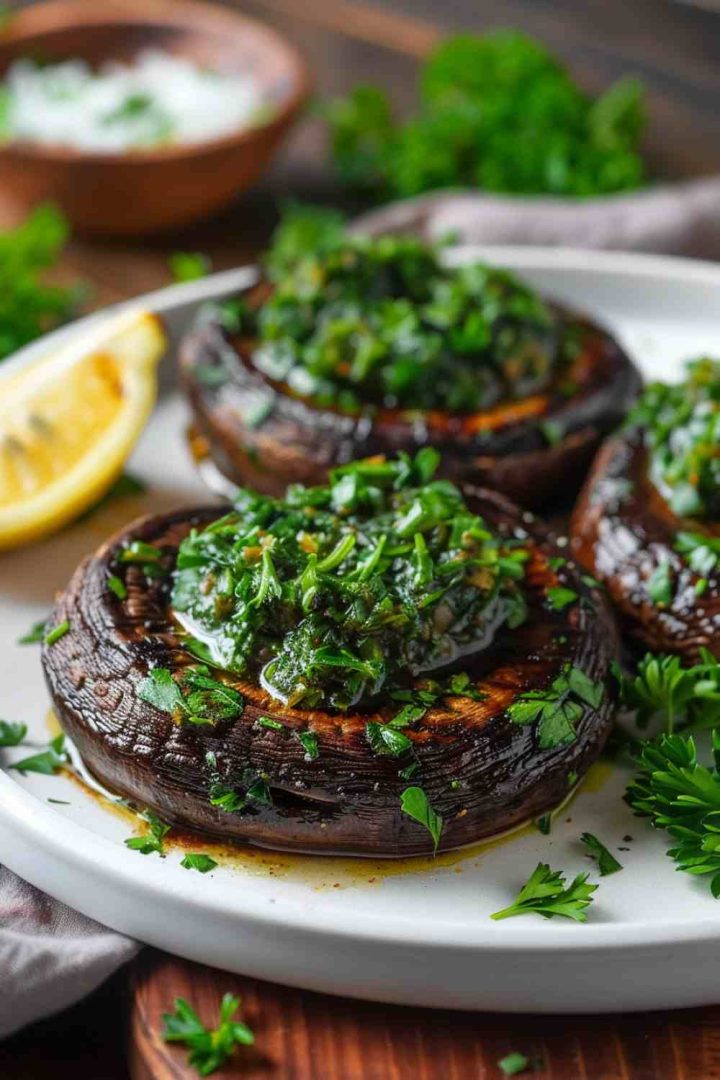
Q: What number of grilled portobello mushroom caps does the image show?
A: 3